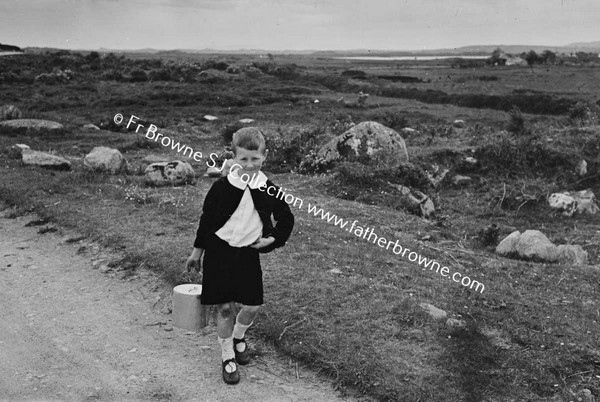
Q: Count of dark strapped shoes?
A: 2